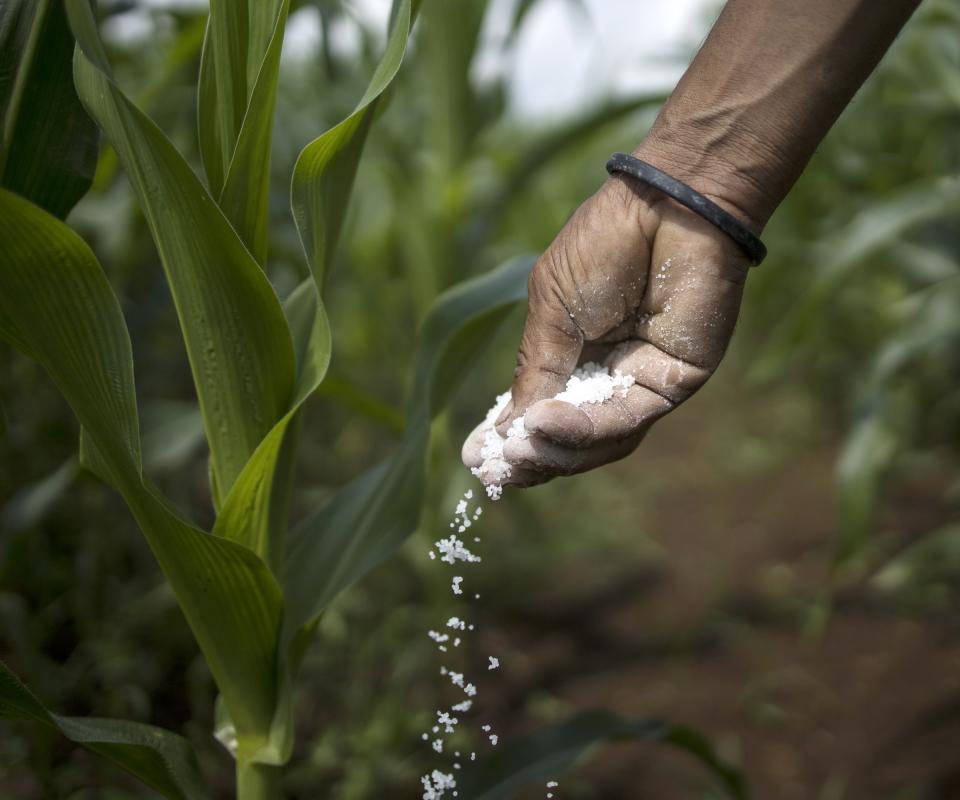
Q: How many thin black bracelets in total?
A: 1